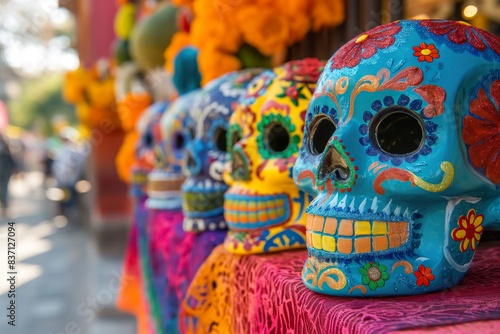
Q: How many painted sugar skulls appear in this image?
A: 5